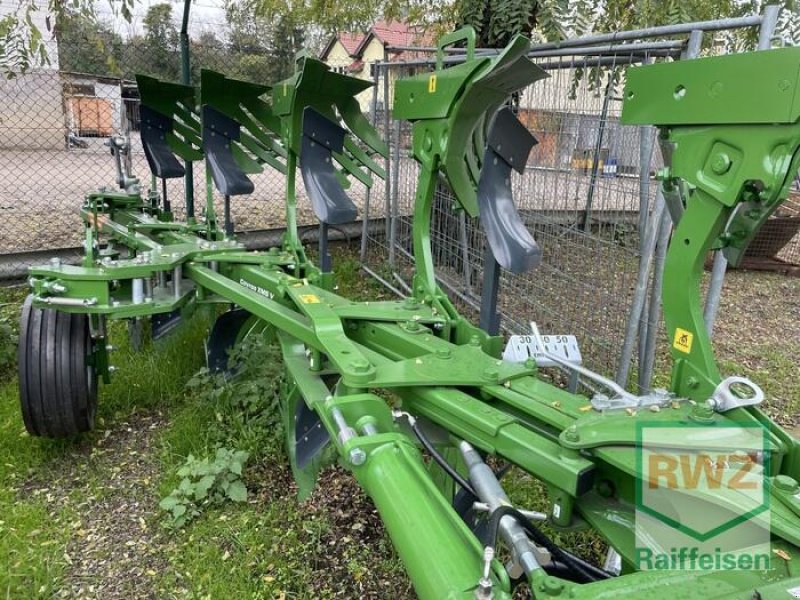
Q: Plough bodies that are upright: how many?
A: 5